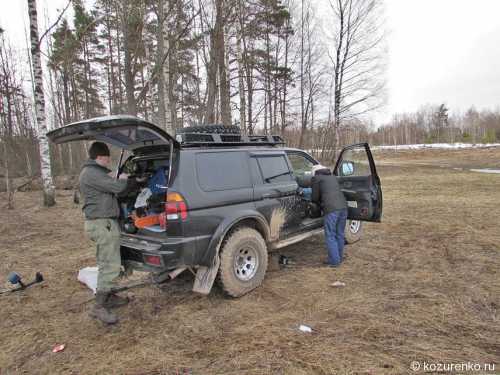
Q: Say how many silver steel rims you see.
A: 2